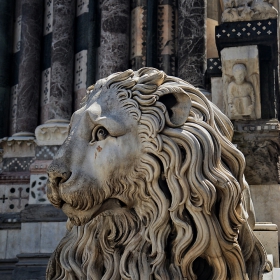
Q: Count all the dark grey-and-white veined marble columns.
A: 4